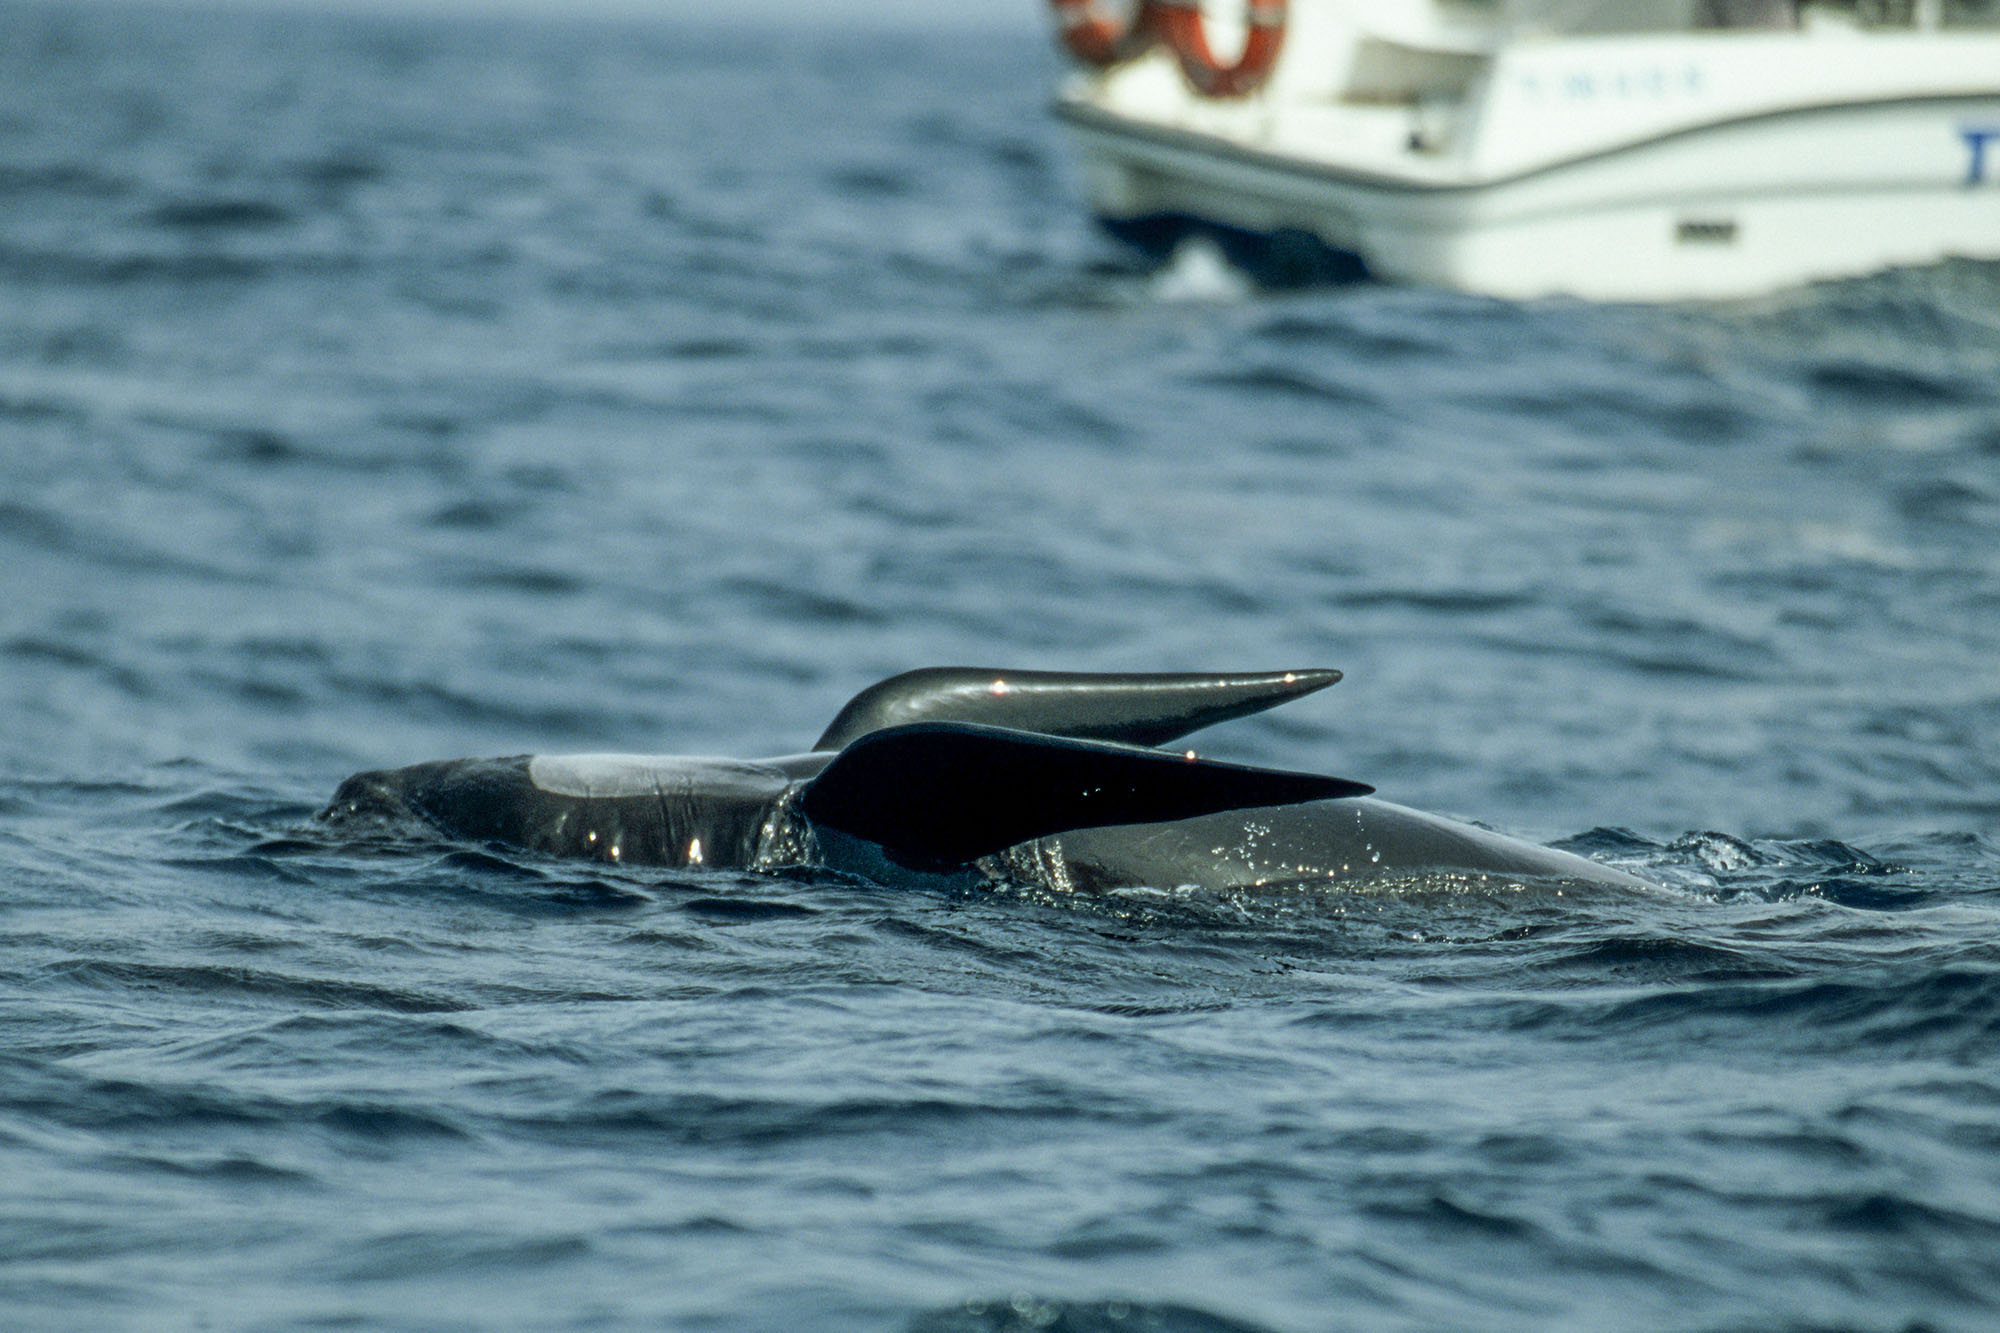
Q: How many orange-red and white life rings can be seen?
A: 2